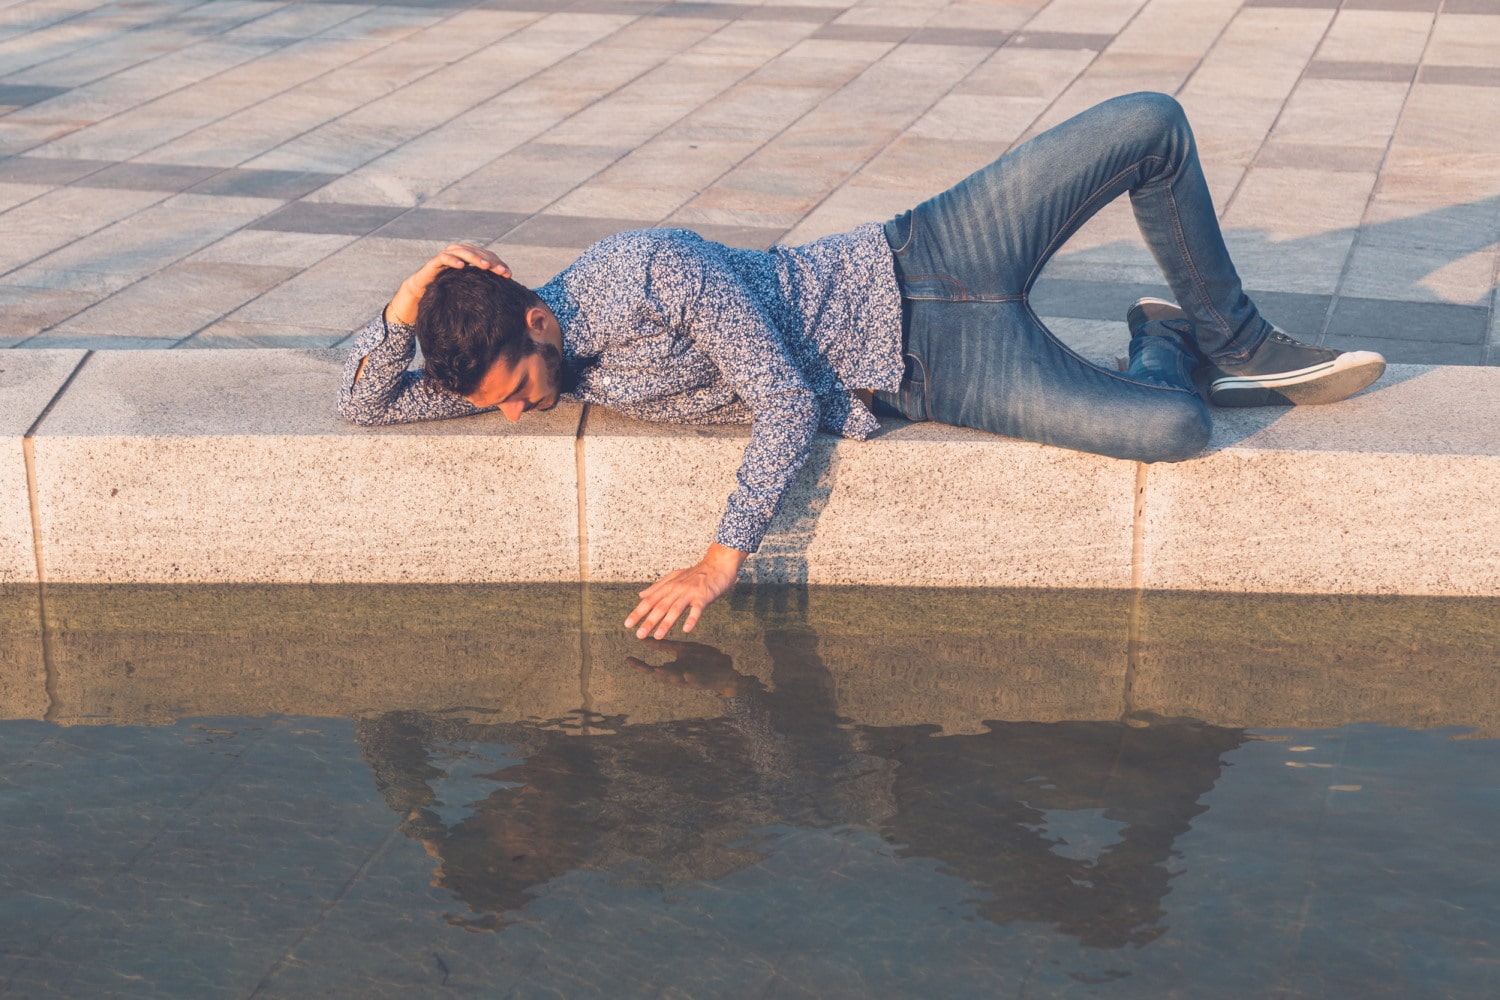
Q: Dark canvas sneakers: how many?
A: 2